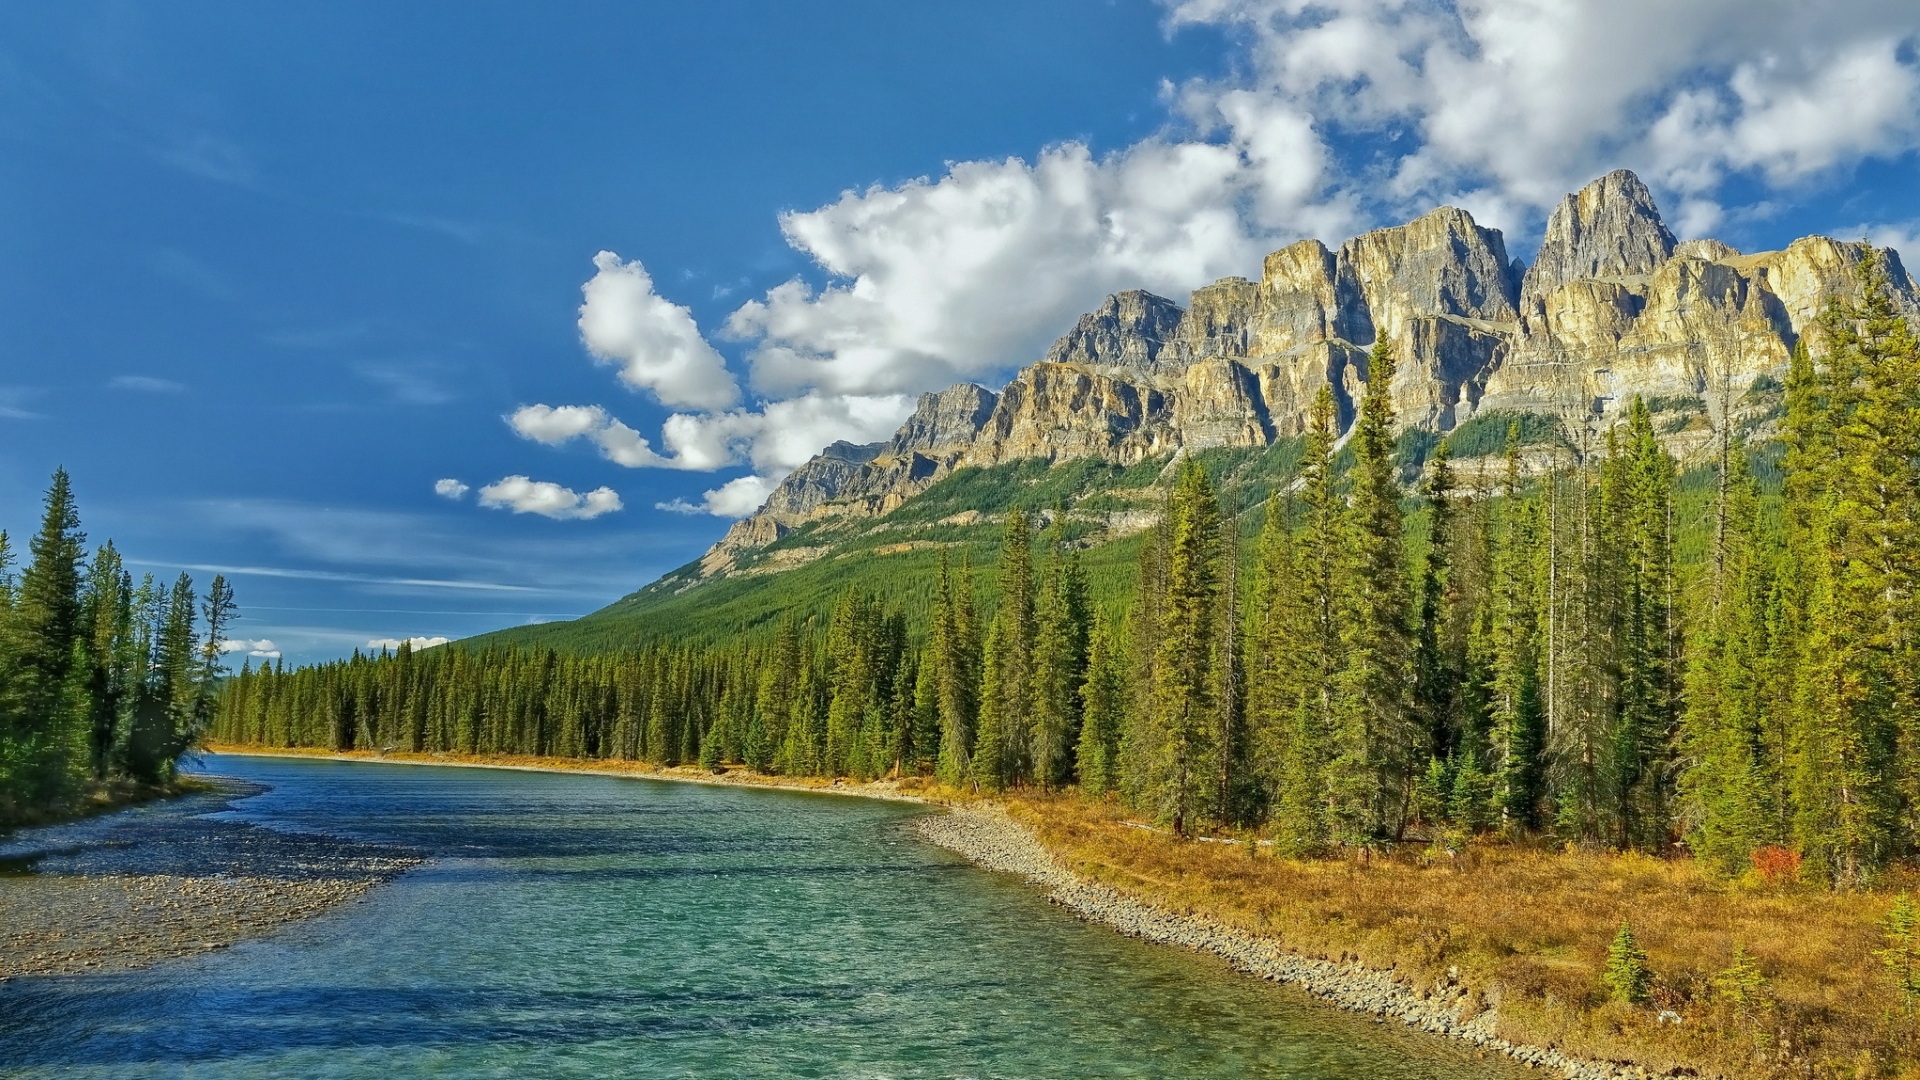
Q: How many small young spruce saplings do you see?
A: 3